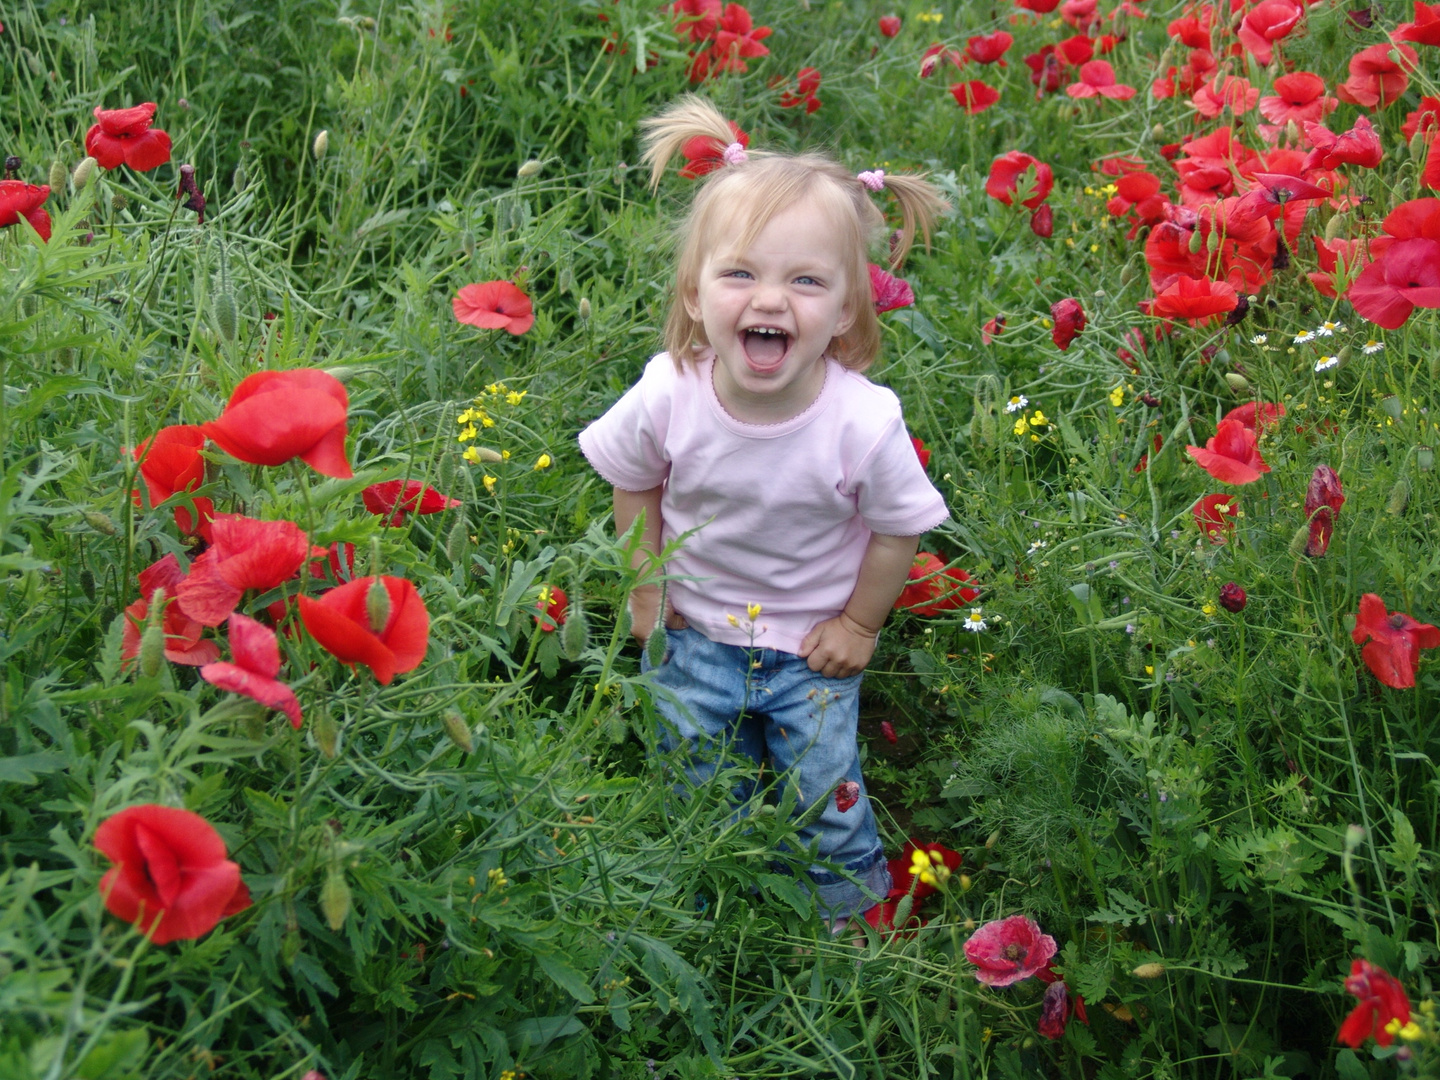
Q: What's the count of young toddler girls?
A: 1